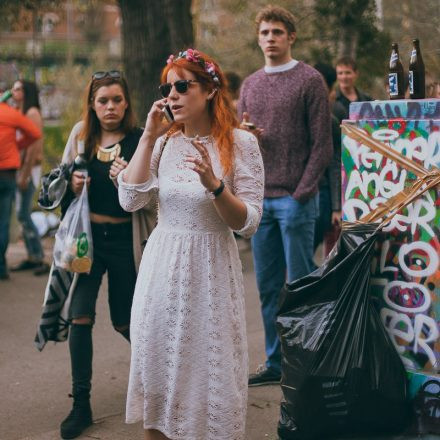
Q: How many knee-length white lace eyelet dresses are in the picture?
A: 1